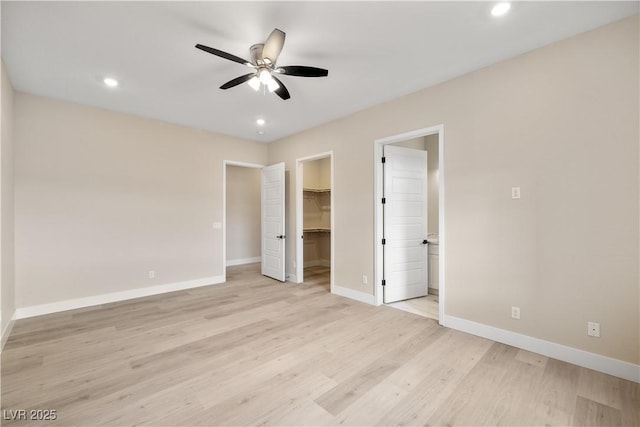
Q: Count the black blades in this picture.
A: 4